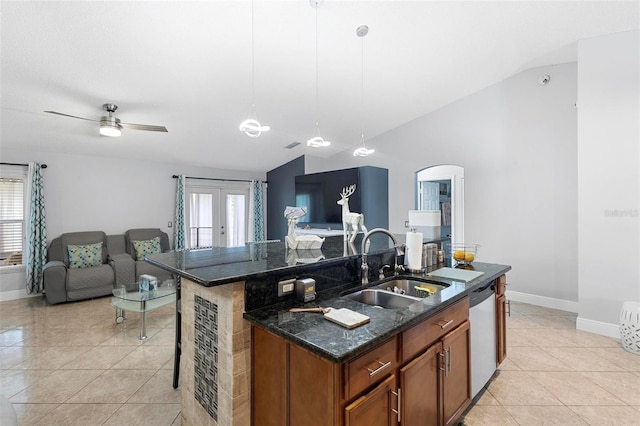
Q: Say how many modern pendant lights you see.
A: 3